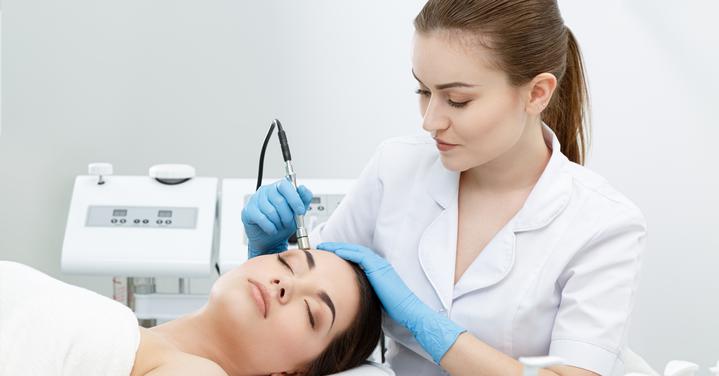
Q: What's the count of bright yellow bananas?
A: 0